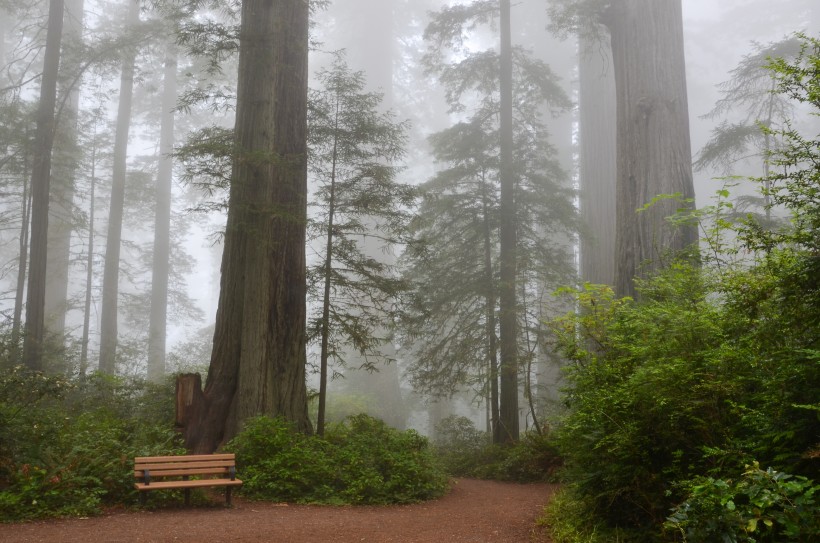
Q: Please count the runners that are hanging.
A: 0